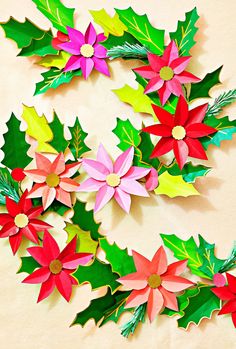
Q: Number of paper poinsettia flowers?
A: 9